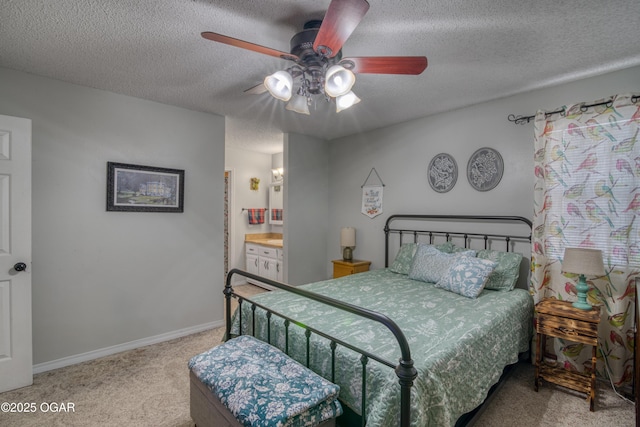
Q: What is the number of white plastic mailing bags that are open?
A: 0